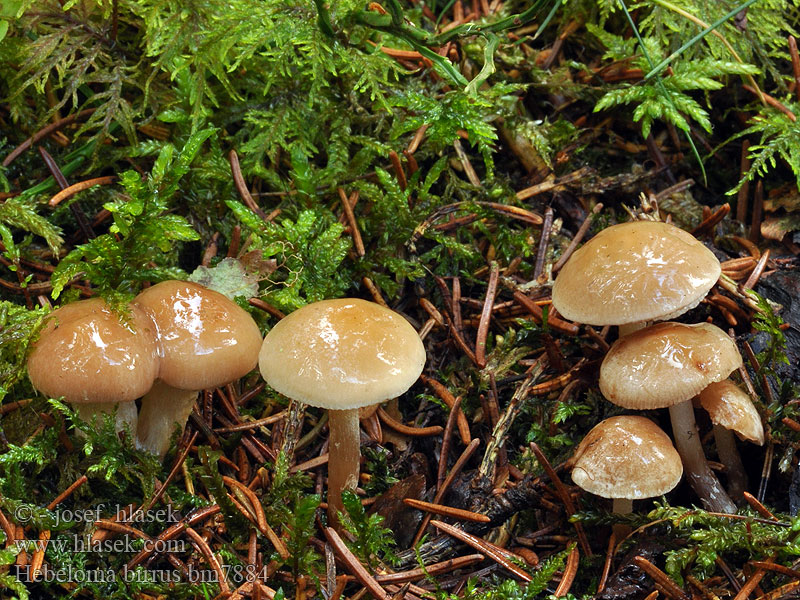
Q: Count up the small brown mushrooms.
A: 7